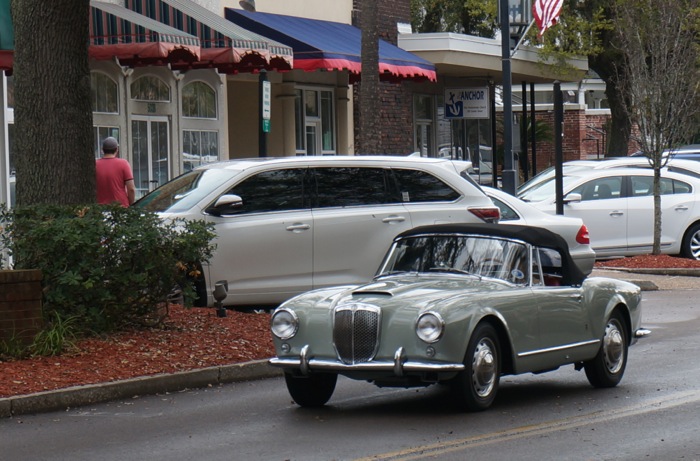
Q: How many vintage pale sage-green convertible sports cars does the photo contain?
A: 1